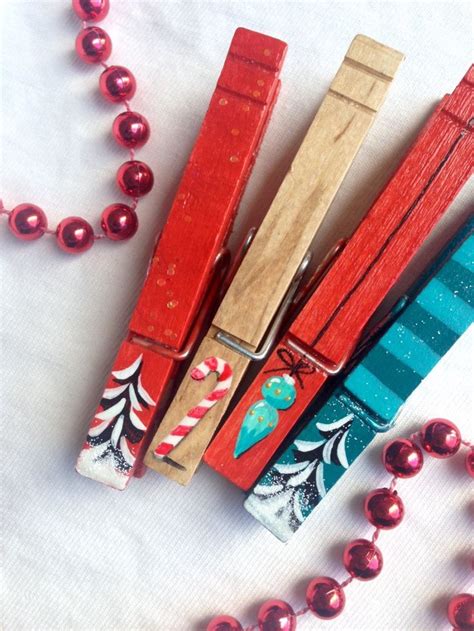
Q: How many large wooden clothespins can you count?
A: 4